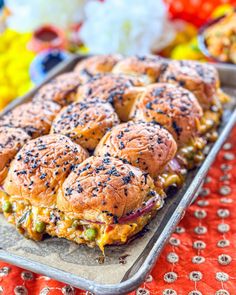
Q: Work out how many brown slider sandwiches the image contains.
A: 12